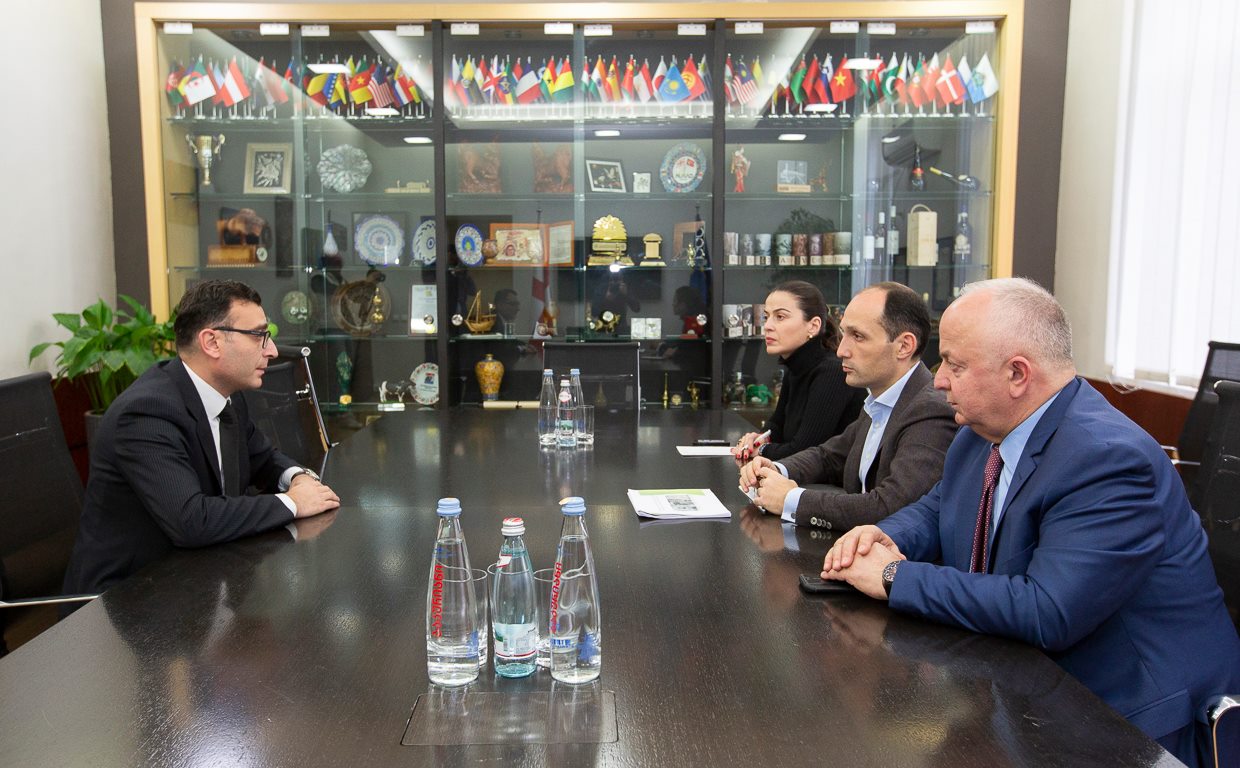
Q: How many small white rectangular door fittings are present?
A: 12